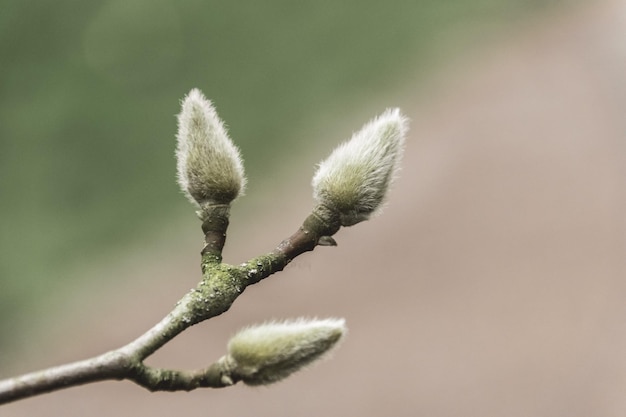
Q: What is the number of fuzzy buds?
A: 3